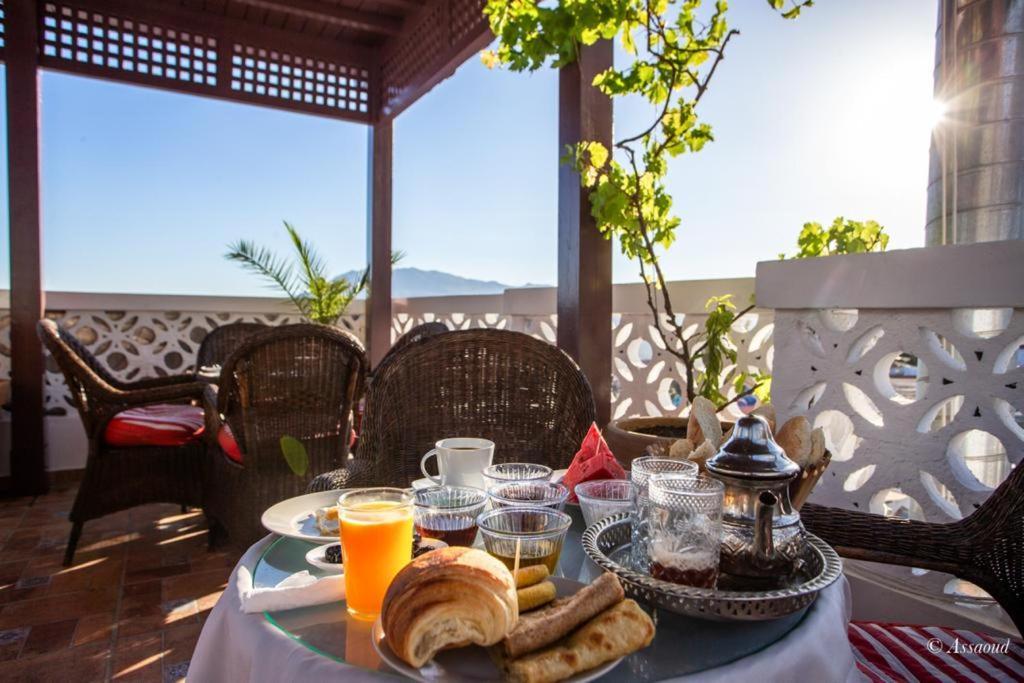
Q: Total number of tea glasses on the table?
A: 2